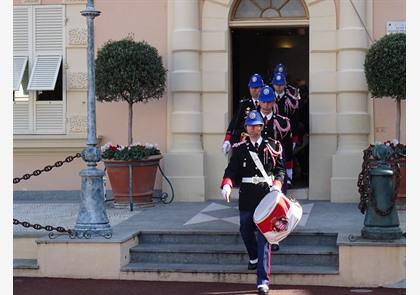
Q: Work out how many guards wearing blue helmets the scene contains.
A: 5